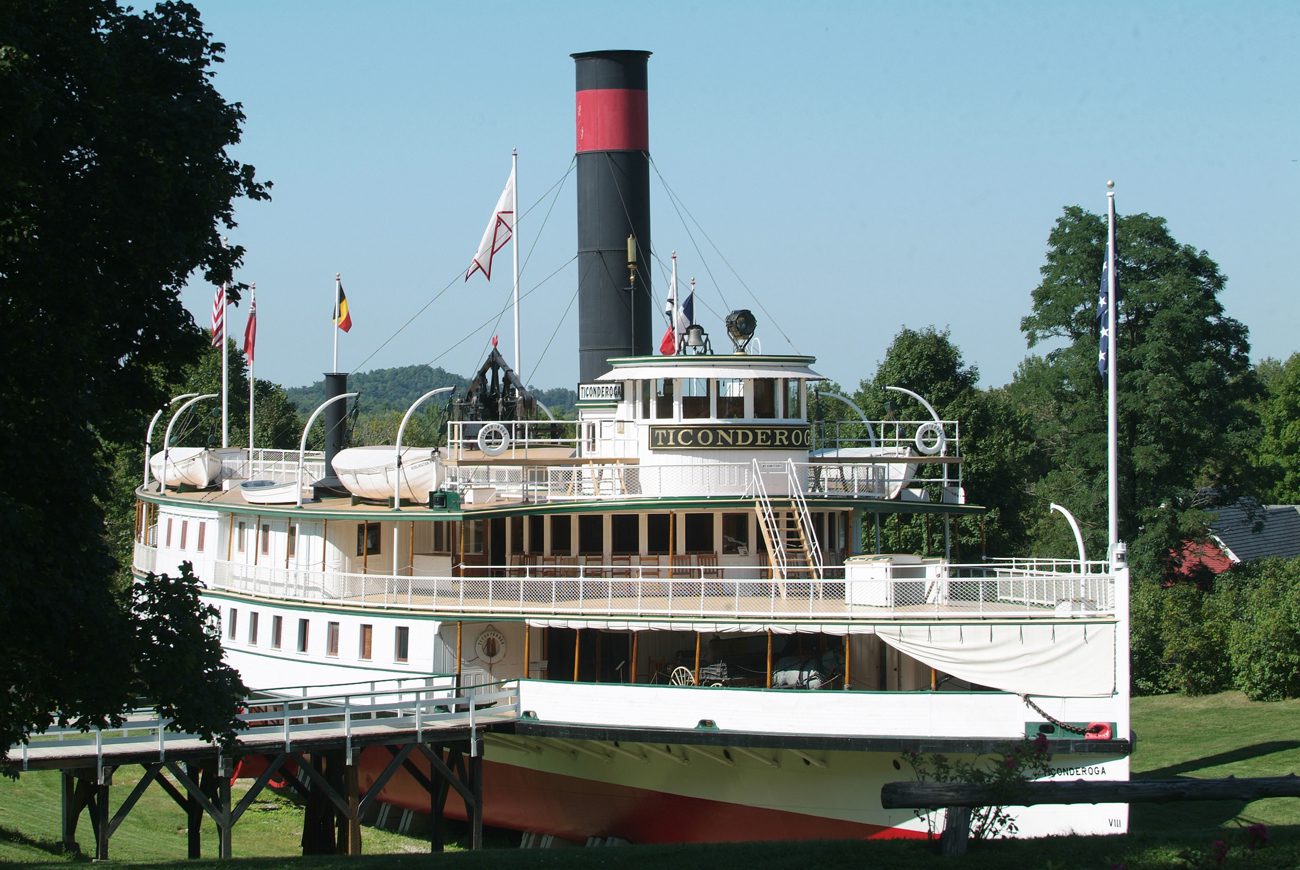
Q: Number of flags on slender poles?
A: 7